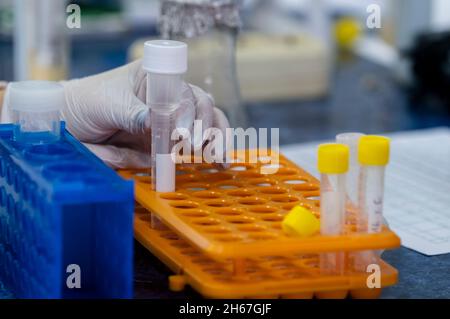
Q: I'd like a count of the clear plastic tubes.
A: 5